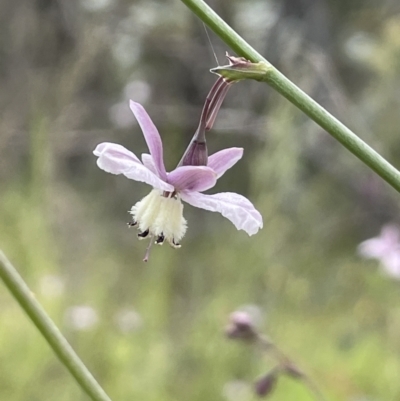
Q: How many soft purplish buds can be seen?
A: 2